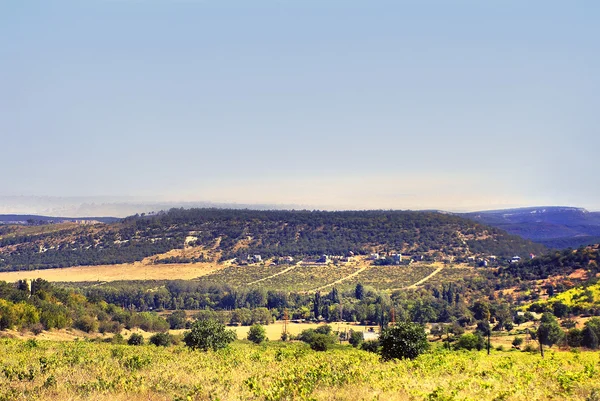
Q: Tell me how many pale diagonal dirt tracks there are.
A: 3